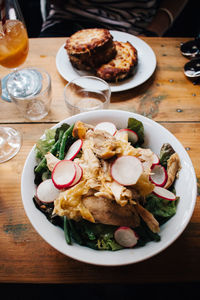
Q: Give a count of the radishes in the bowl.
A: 11